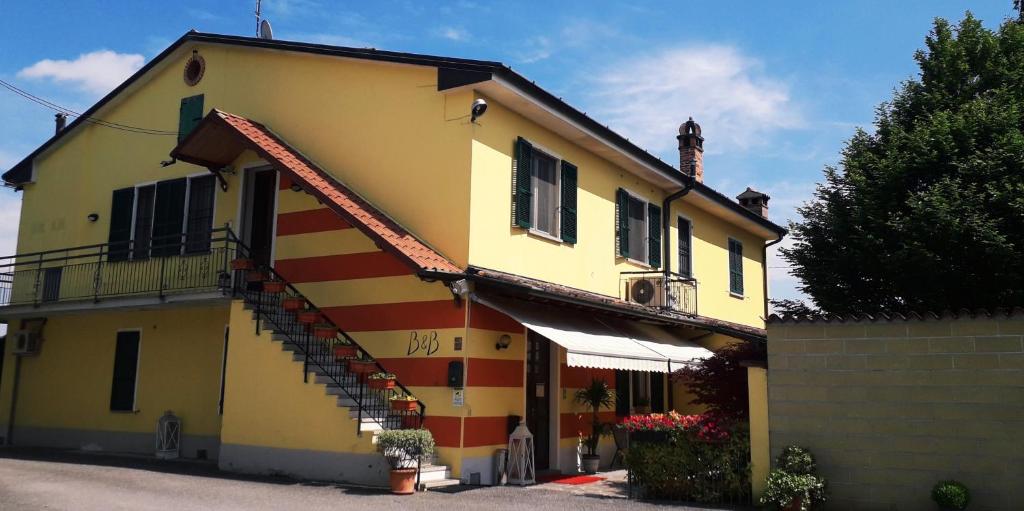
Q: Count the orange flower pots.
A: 11